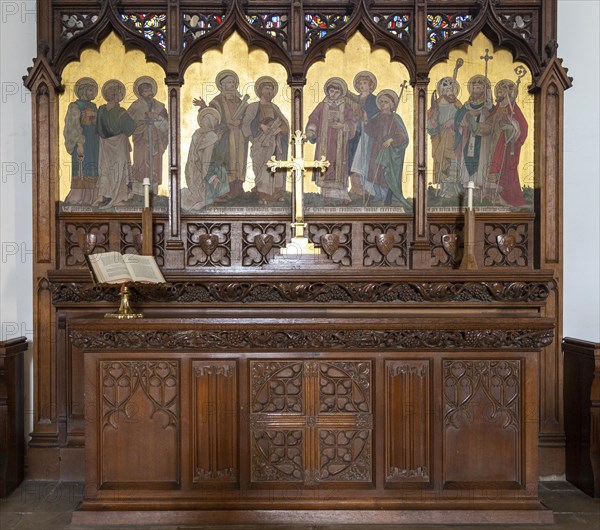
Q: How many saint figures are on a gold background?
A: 12